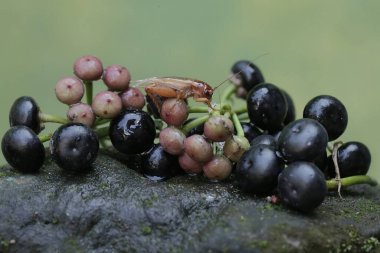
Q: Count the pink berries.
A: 13